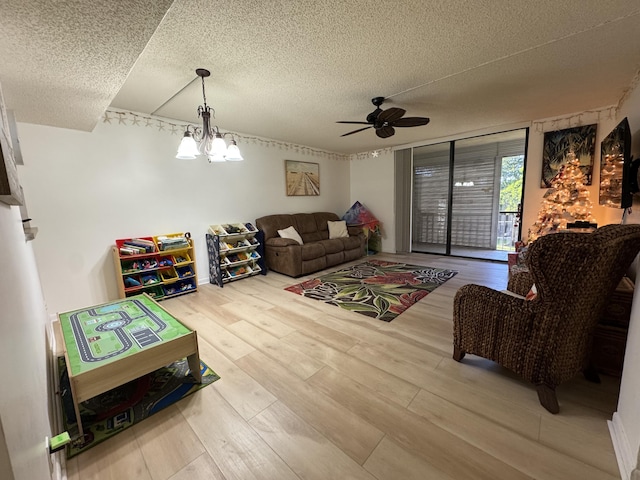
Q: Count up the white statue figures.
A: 0